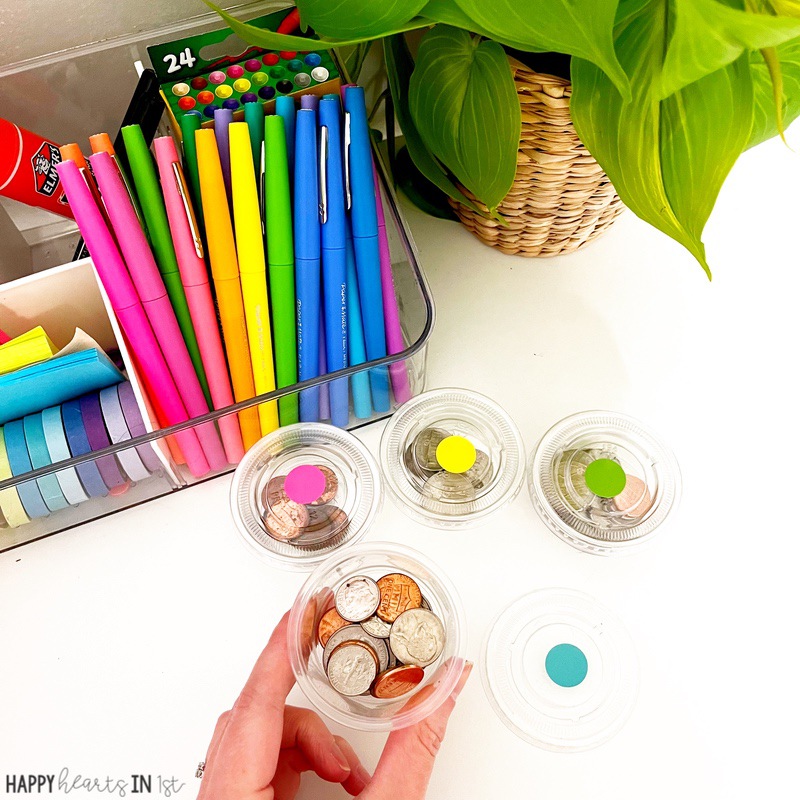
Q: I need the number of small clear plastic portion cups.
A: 4